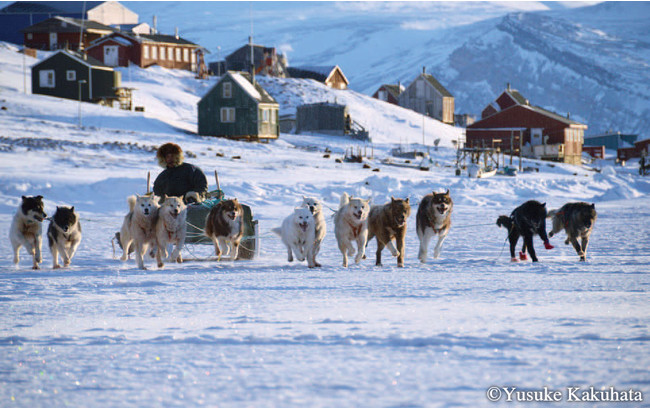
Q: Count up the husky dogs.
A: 12